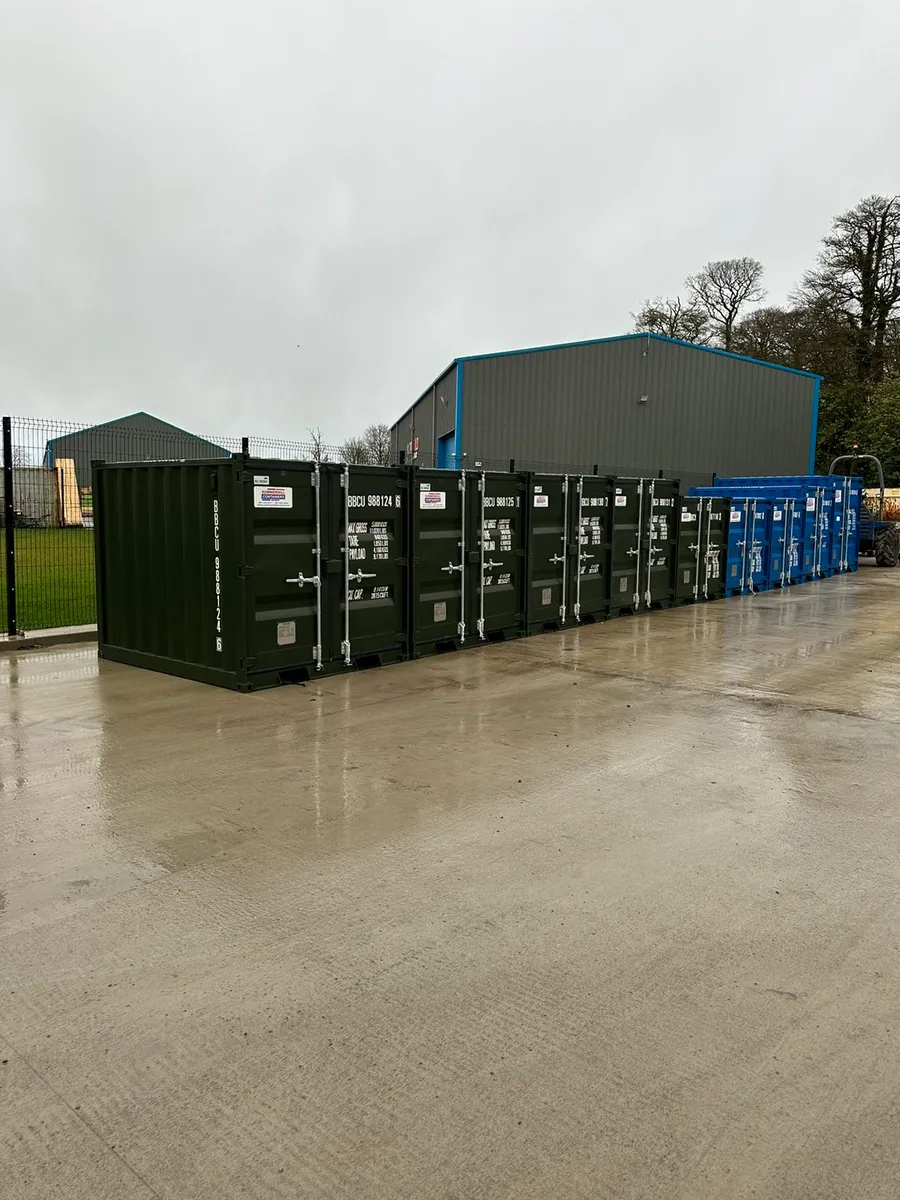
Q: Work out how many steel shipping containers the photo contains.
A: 9